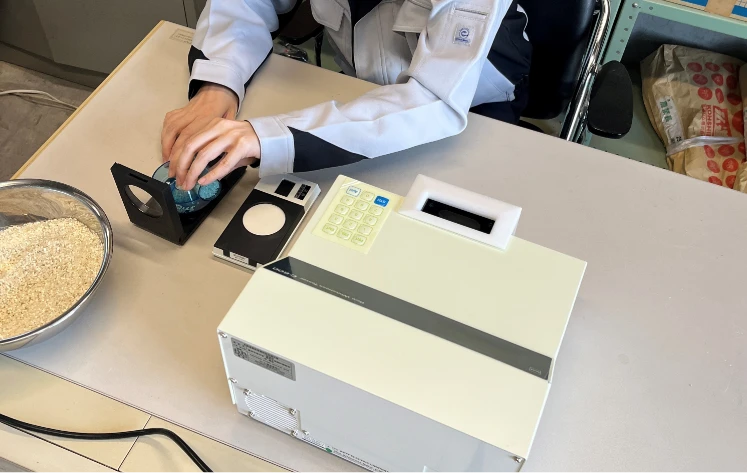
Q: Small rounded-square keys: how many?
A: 15